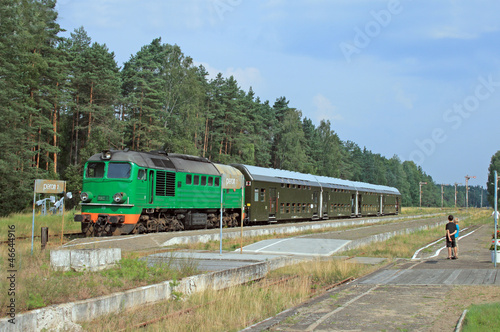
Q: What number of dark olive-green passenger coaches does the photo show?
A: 4